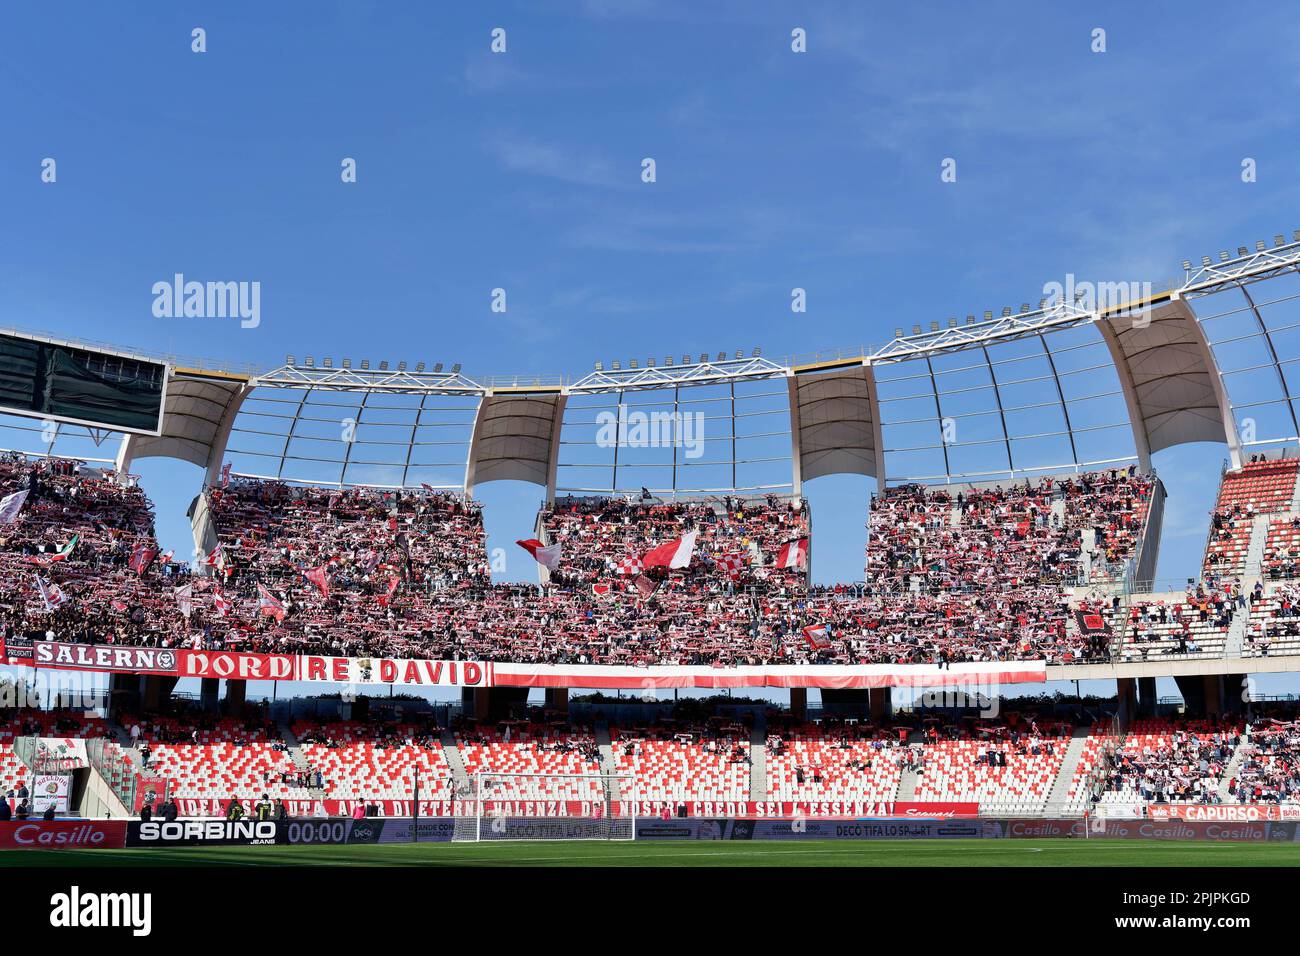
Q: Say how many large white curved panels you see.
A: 4